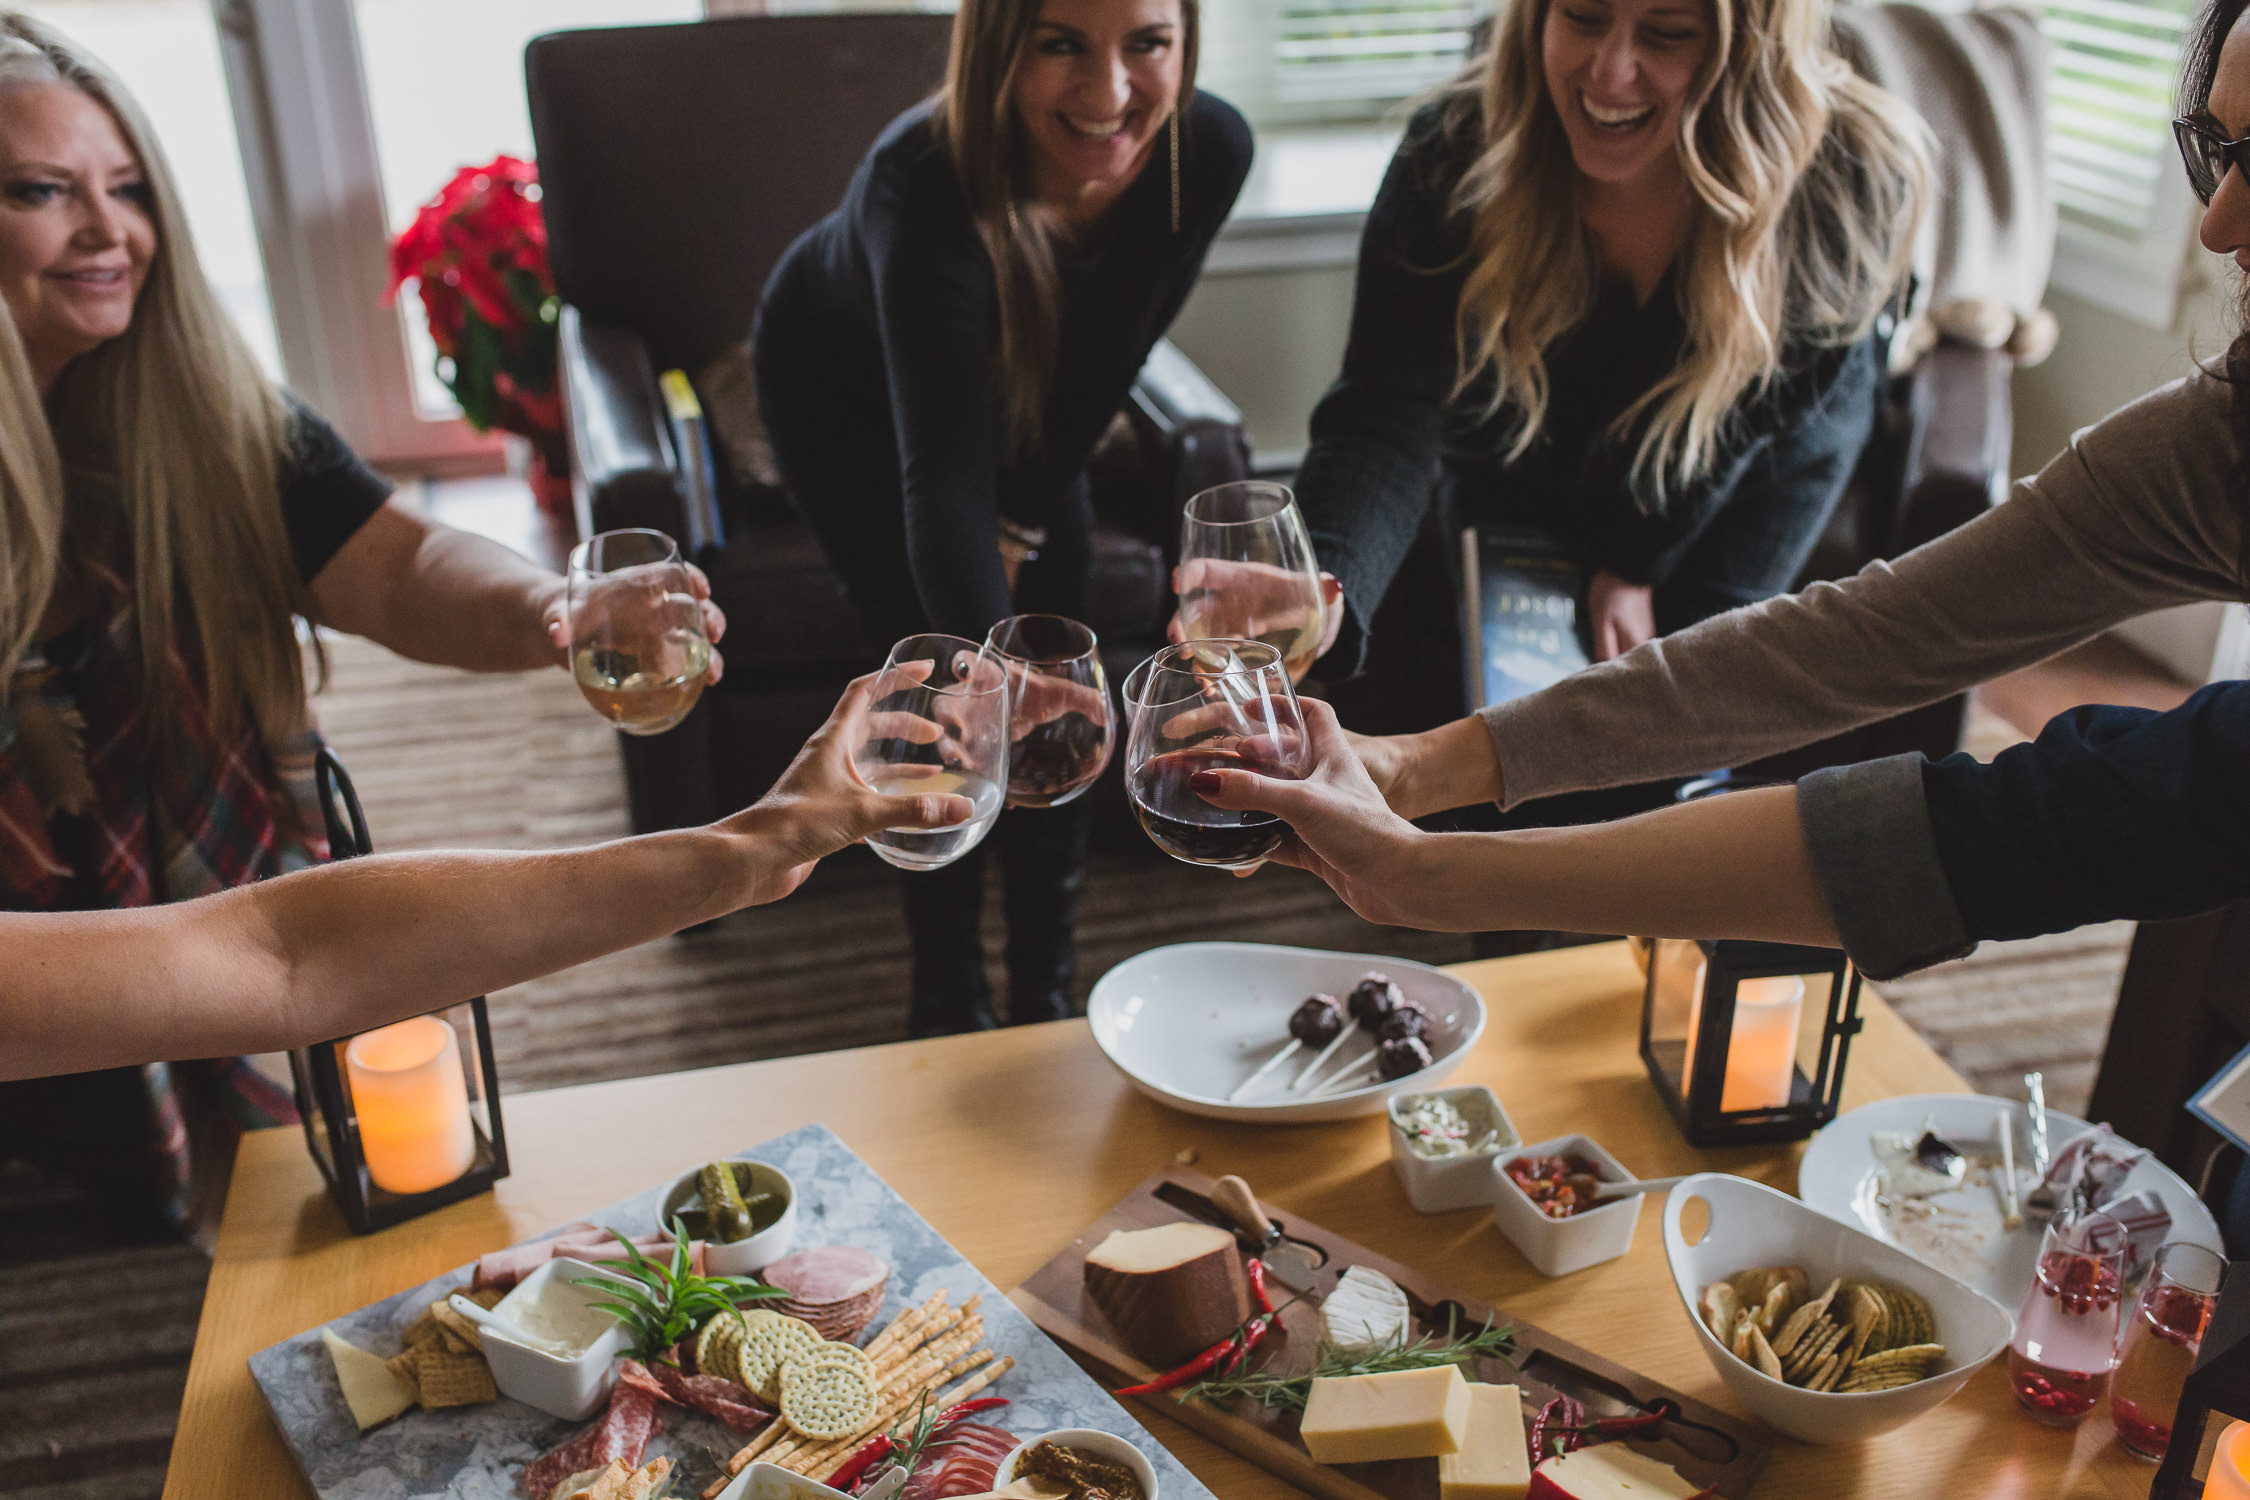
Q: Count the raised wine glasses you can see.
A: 6